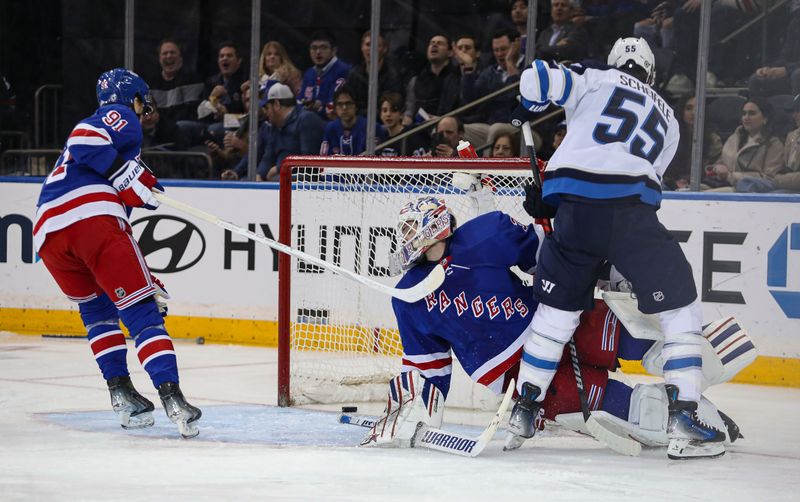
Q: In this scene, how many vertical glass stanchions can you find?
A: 5